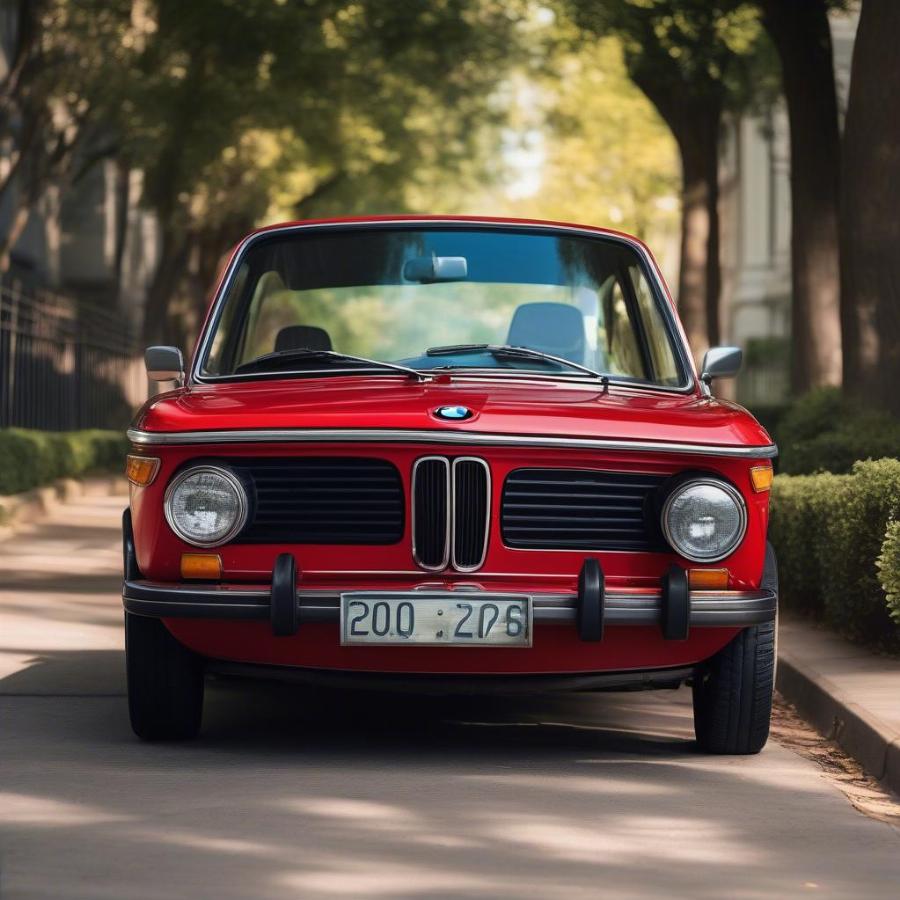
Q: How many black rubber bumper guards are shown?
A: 3